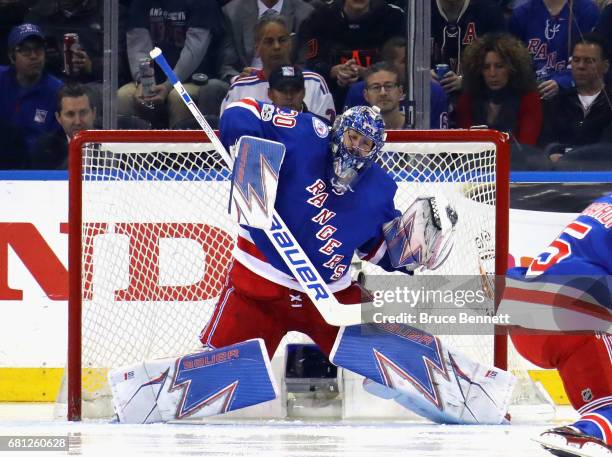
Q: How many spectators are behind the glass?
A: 14